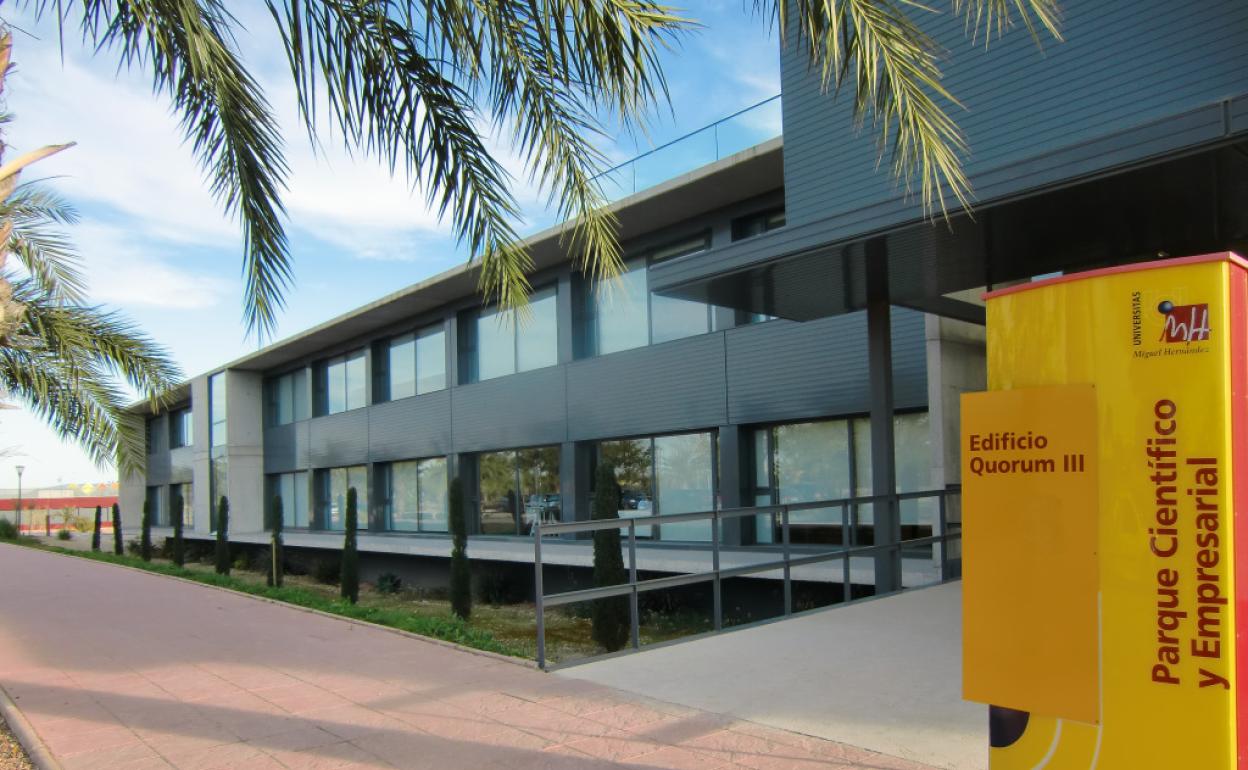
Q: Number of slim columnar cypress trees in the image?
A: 9